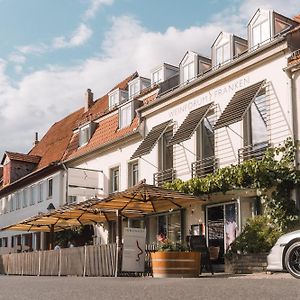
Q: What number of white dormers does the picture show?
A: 8